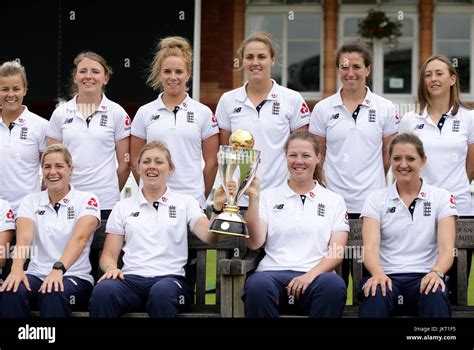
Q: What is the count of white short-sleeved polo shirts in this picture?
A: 11